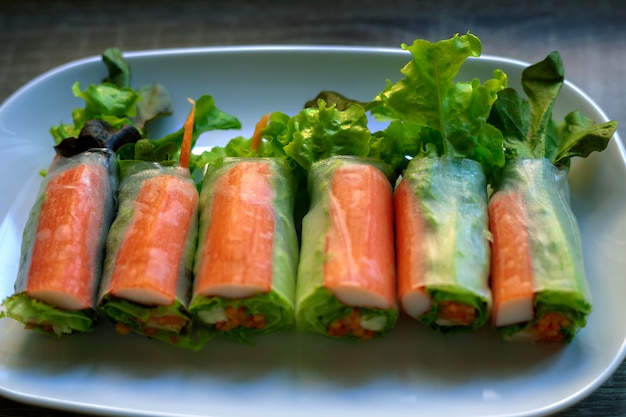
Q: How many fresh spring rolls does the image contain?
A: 6